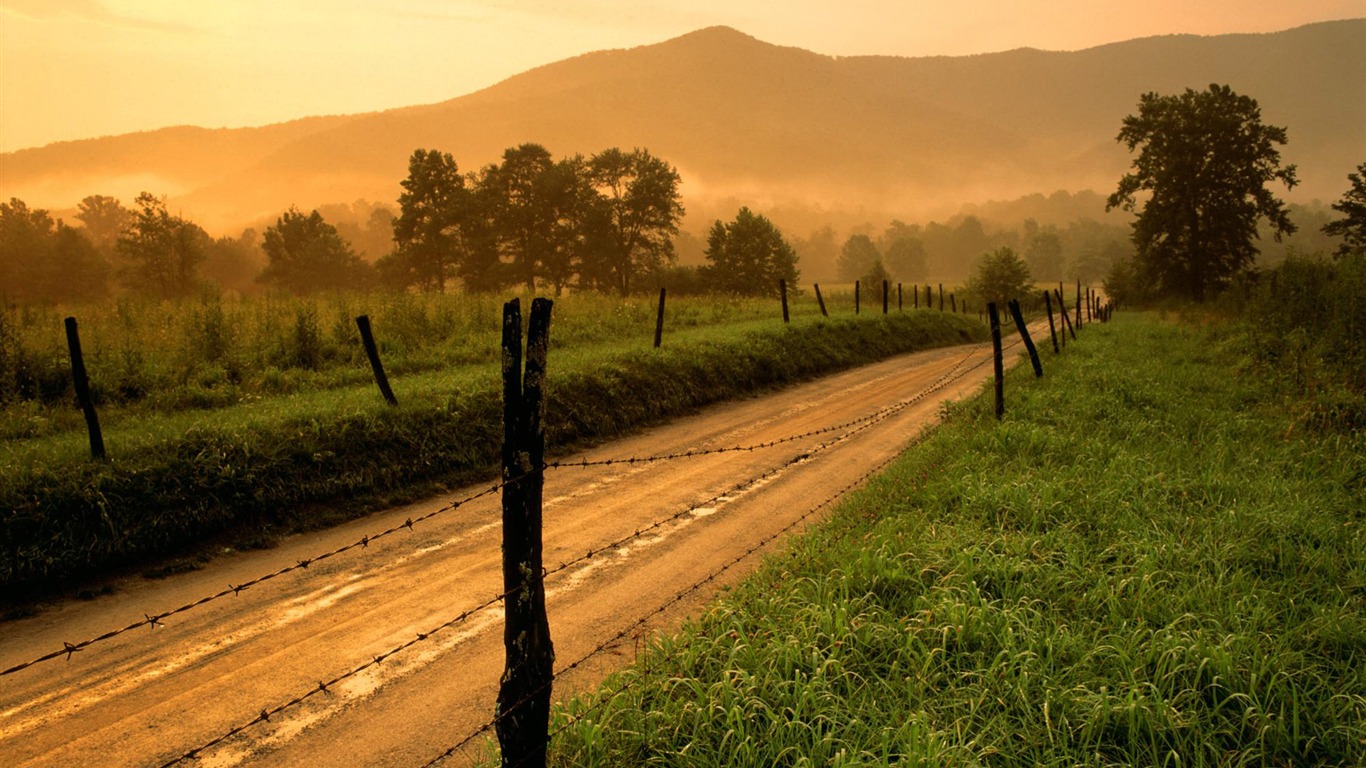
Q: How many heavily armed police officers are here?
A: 0